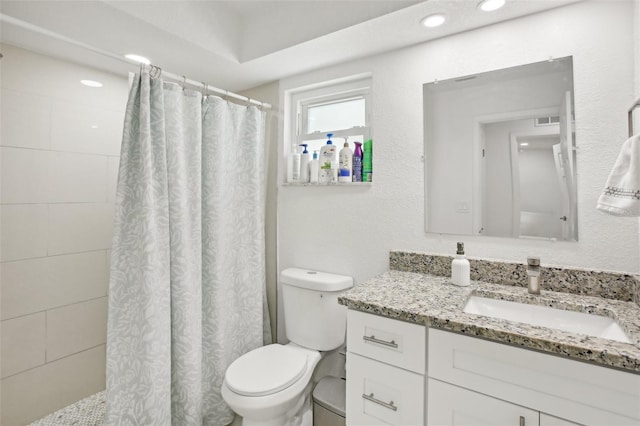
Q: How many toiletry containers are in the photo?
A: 8